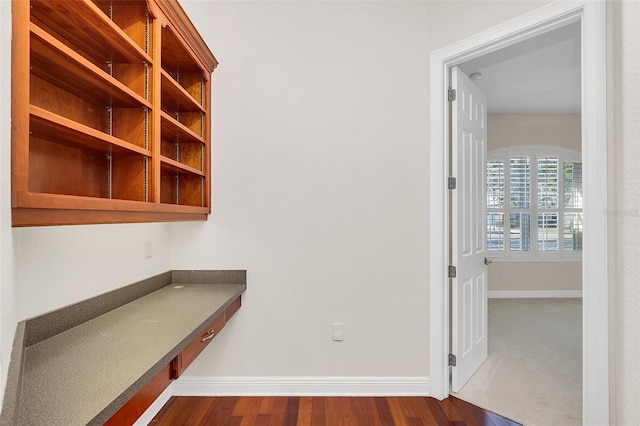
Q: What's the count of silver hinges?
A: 4